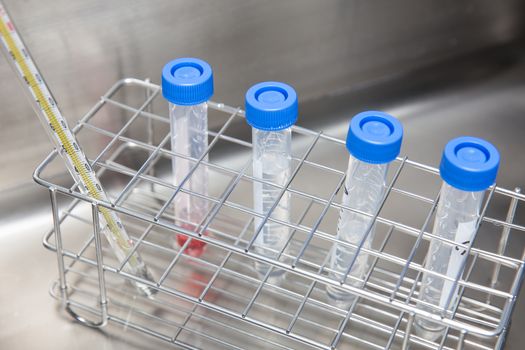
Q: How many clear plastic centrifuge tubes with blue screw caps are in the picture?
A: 4